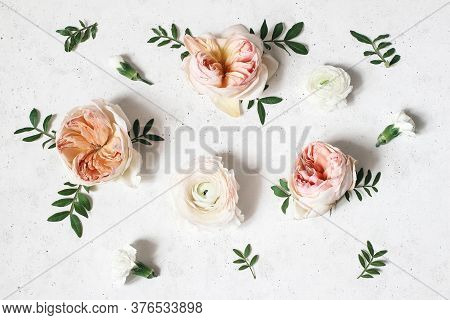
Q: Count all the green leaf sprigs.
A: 12